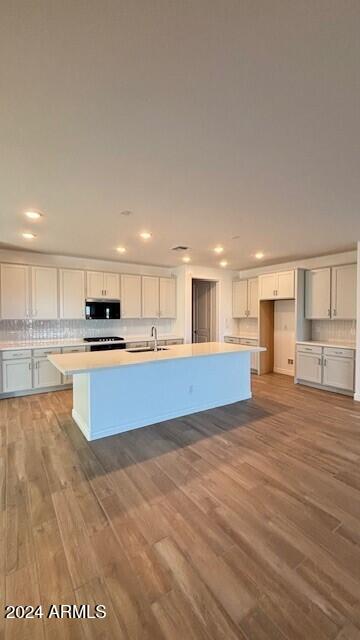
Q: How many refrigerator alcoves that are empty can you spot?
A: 1